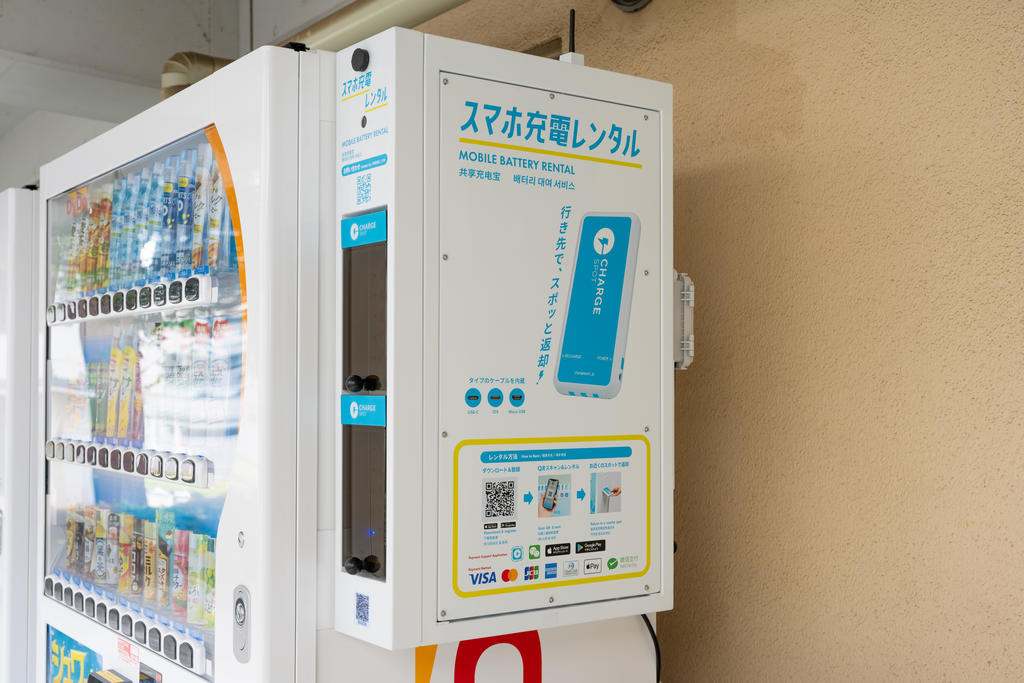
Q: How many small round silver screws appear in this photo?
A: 10